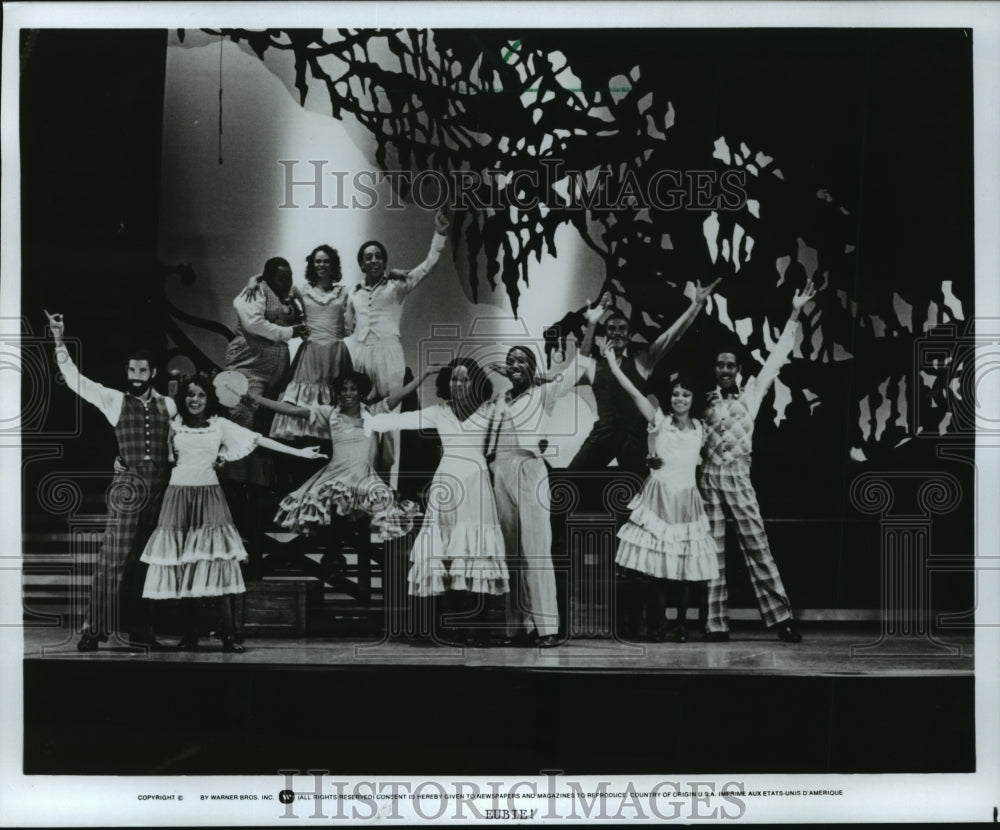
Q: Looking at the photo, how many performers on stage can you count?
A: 11